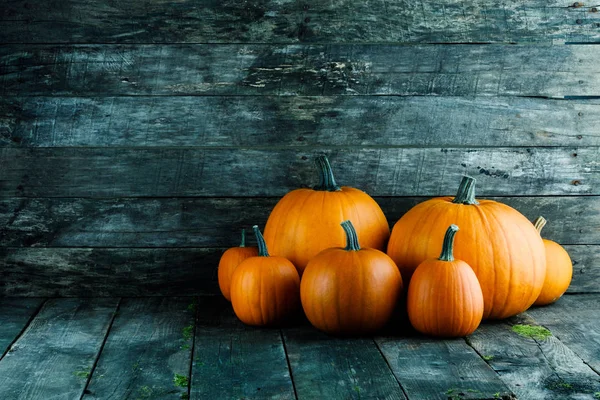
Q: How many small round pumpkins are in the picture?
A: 5